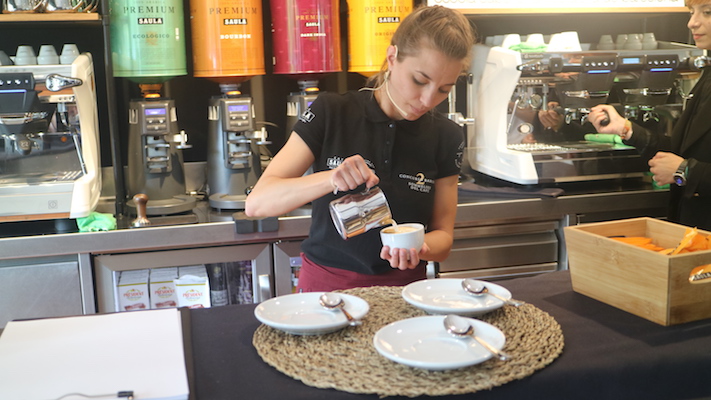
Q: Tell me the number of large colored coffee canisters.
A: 4